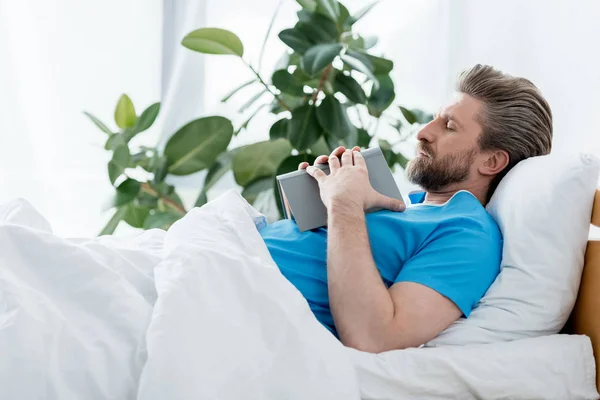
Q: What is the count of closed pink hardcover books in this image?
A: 0